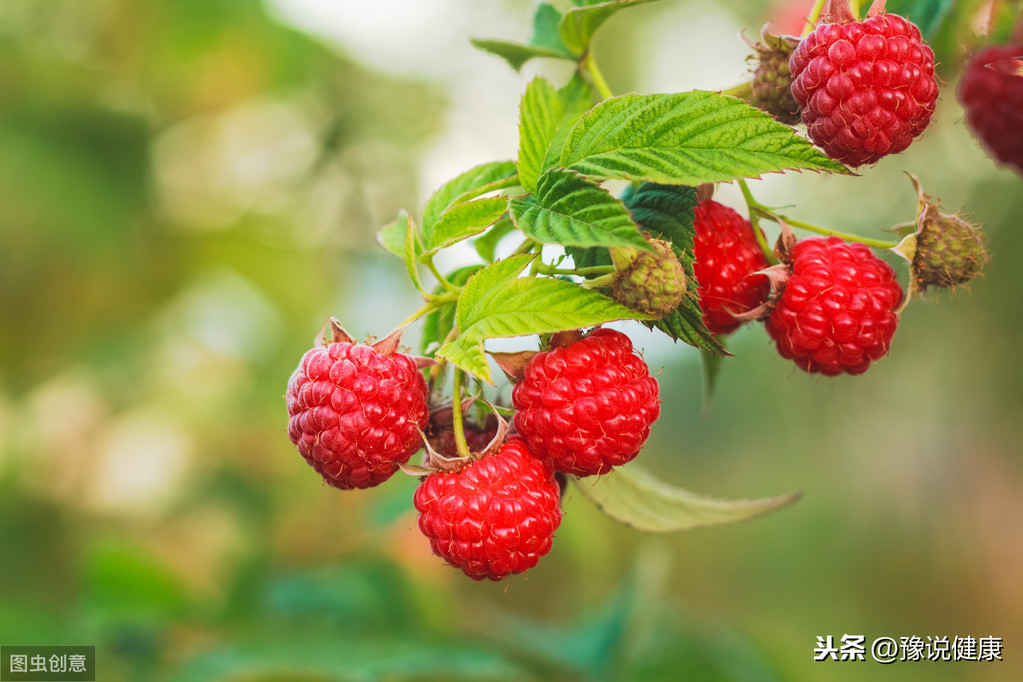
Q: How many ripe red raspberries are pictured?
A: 7